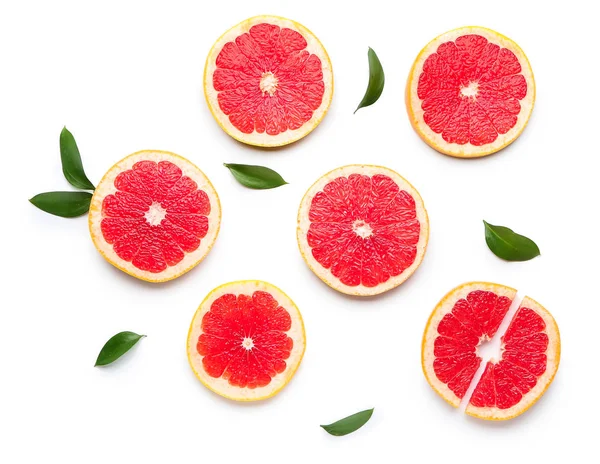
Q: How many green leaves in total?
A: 7